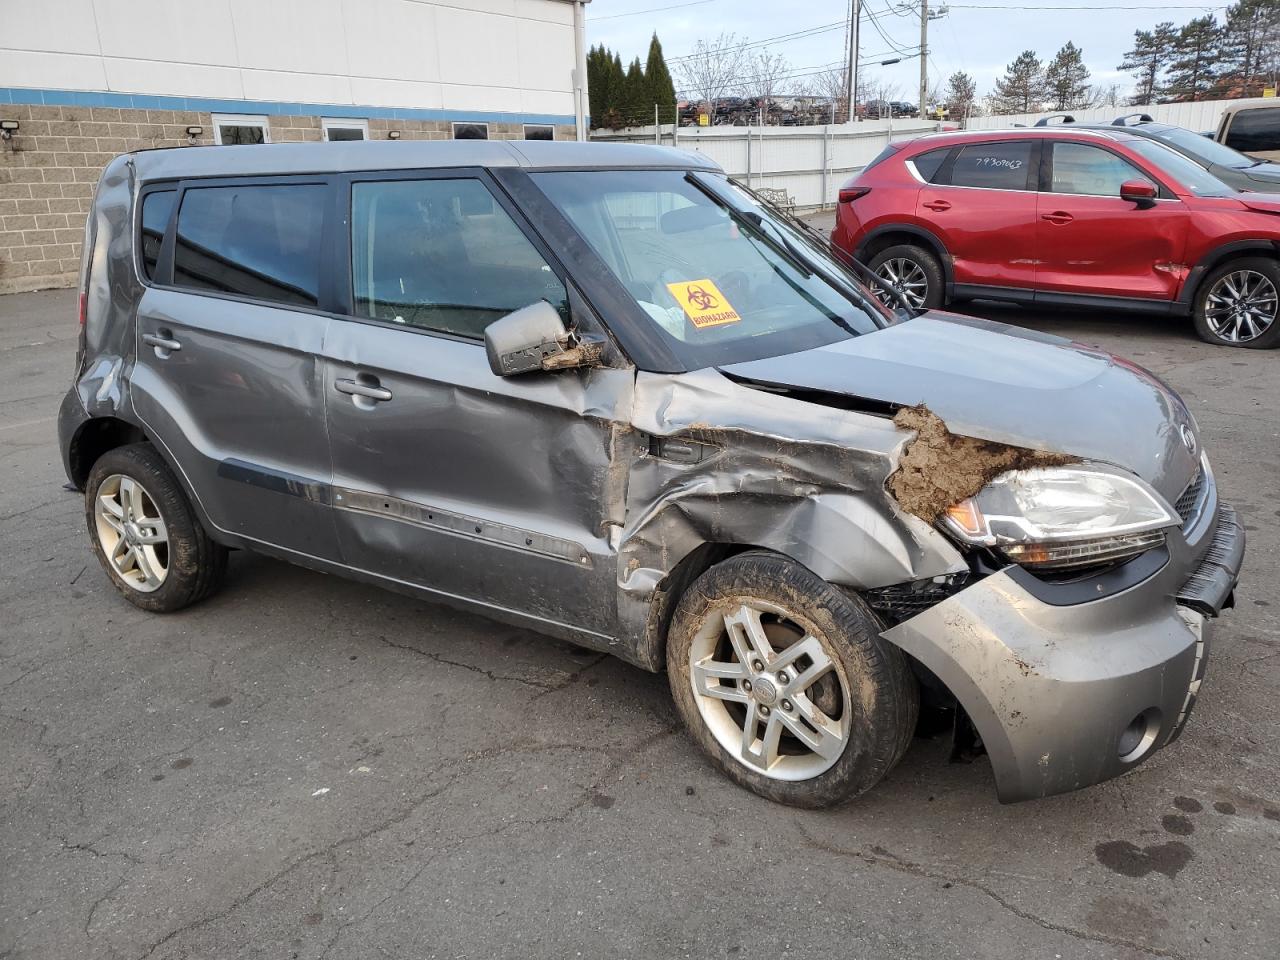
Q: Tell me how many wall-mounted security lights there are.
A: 3